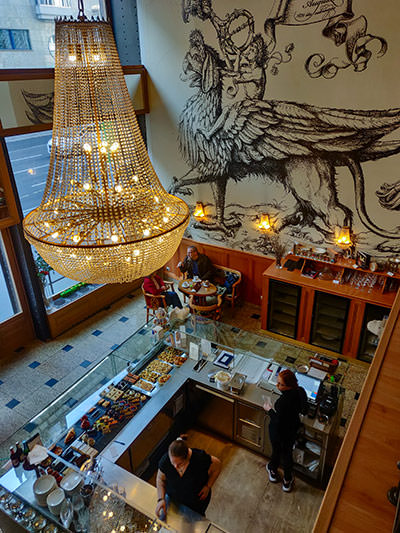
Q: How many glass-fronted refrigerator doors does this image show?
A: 3